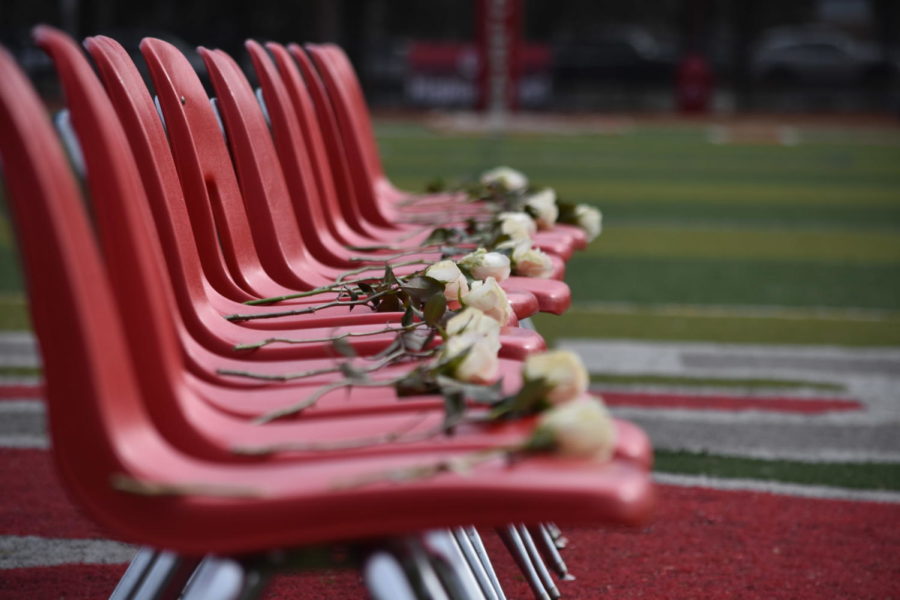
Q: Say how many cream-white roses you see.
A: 12